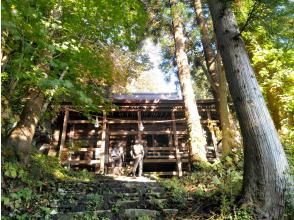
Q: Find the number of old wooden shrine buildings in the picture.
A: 1